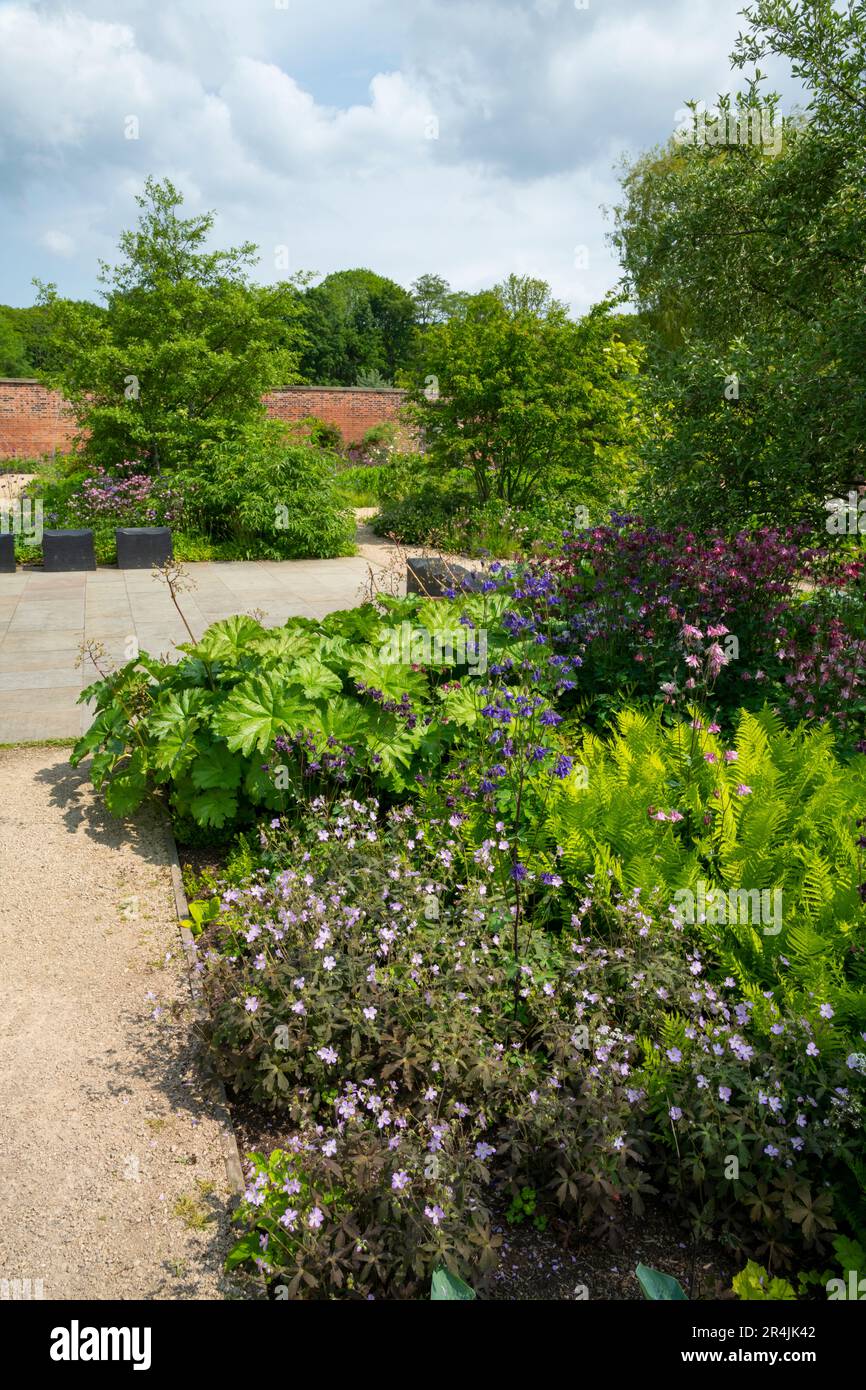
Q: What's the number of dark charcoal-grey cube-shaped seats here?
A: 4